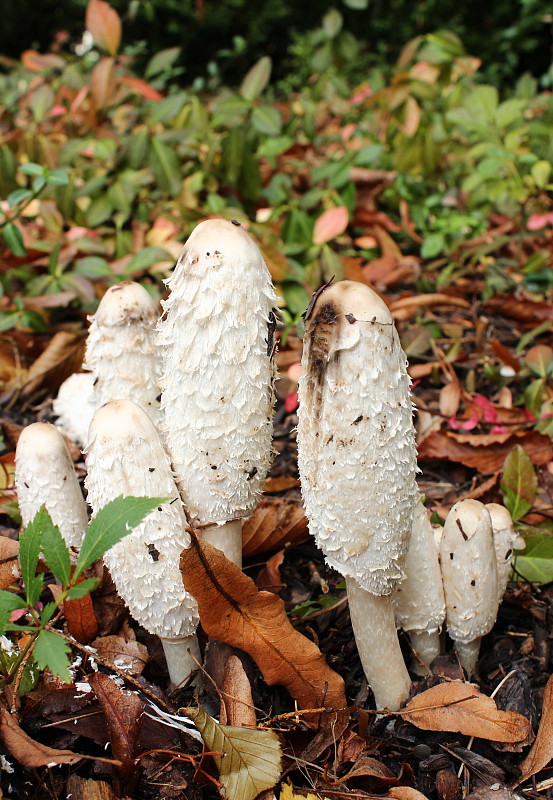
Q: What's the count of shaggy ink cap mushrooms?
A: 9